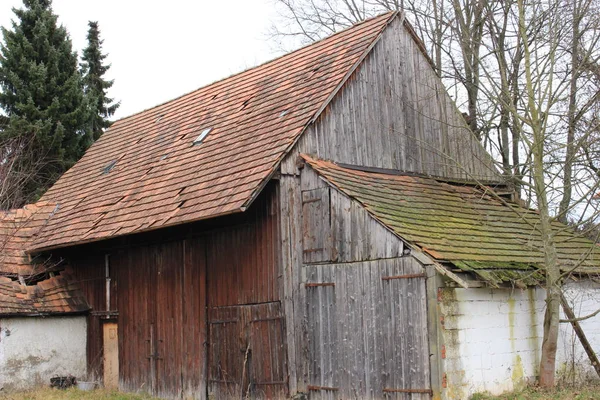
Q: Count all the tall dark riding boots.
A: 0